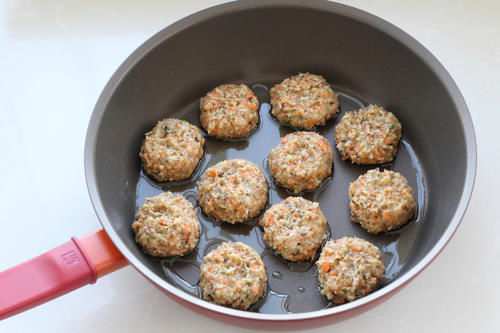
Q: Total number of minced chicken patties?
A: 11